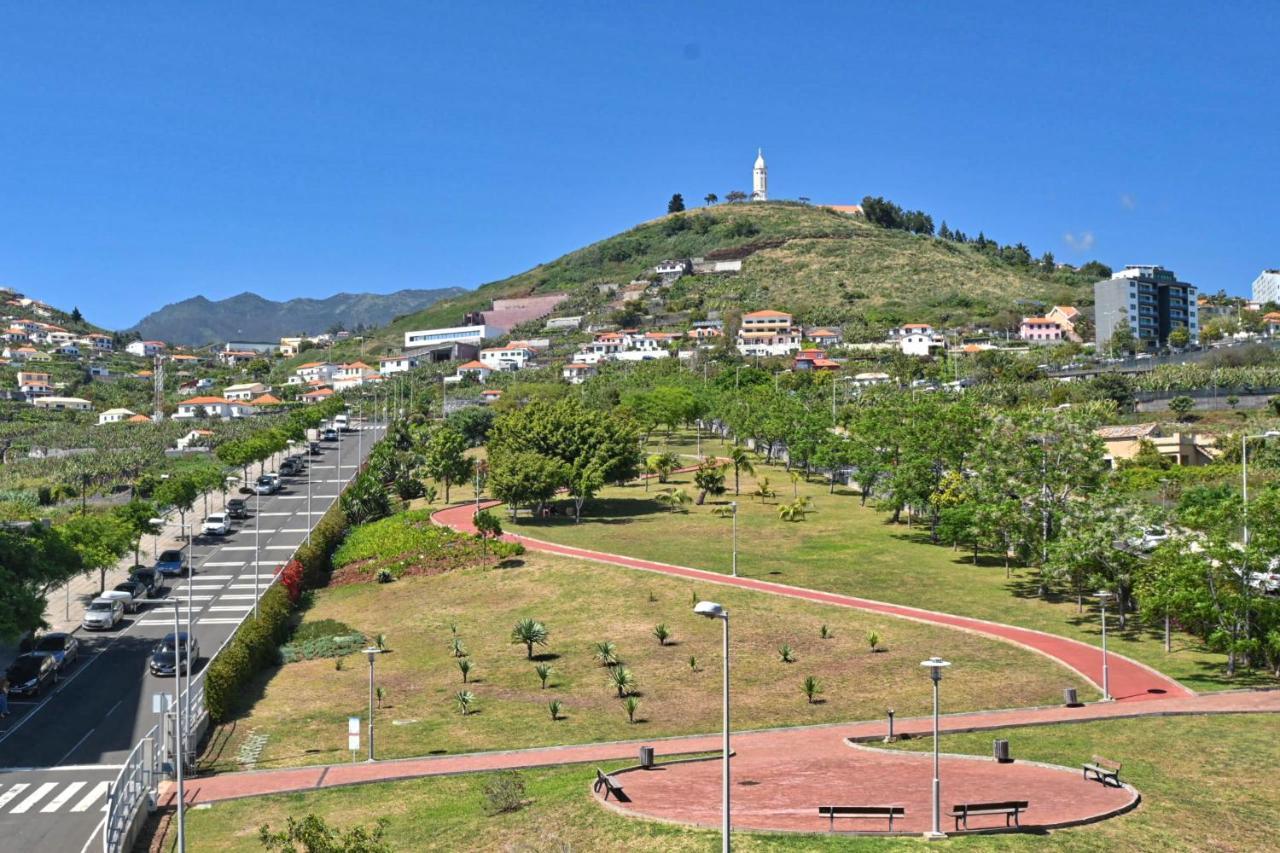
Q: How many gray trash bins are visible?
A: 3